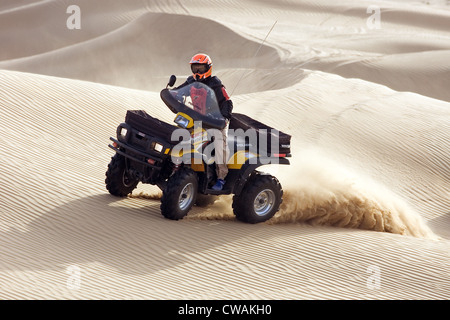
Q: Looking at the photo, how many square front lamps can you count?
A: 2